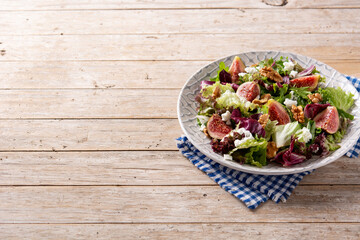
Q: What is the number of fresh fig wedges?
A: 6